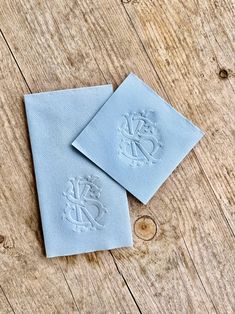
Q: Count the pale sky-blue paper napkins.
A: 2